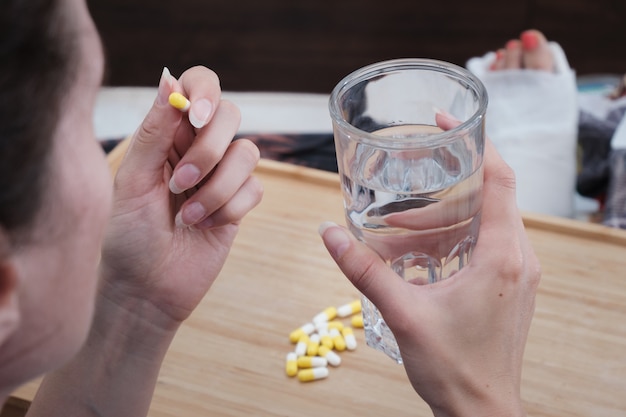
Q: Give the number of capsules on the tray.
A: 14